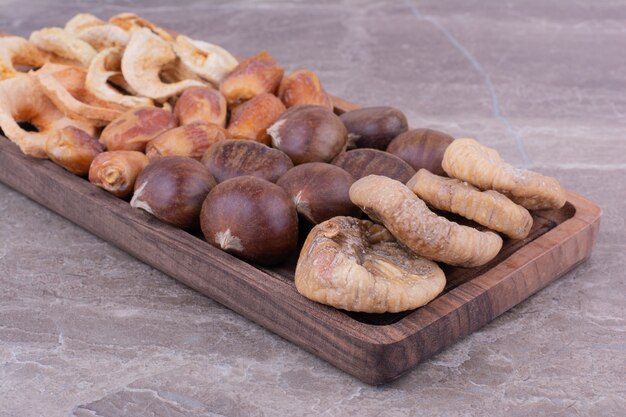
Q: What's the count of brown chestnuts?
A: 8